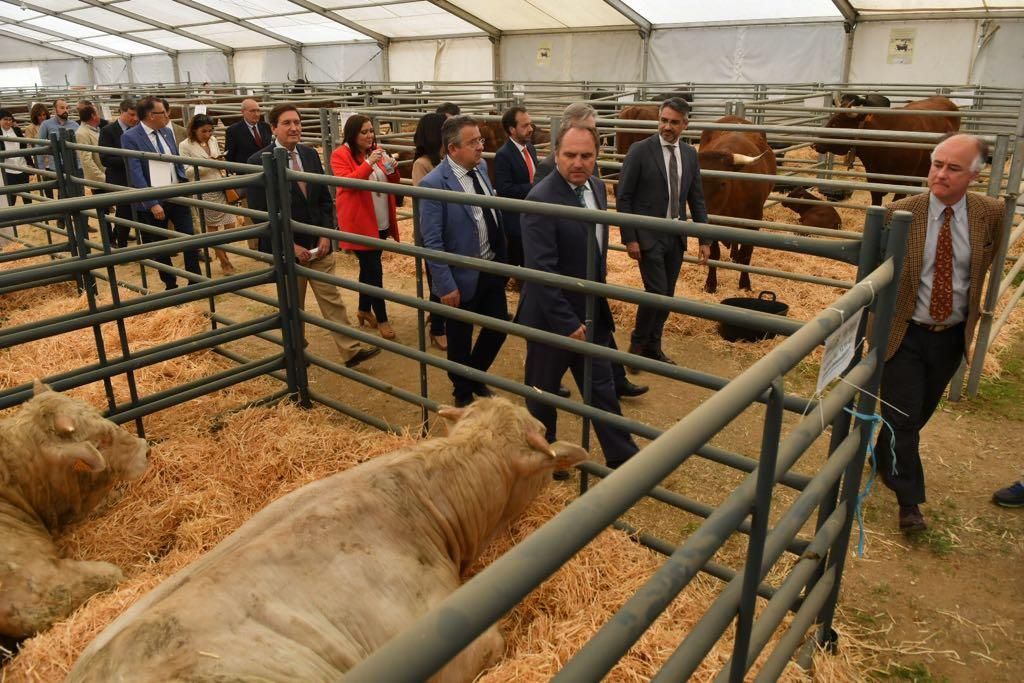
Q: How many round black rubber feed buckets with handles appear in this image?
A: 1